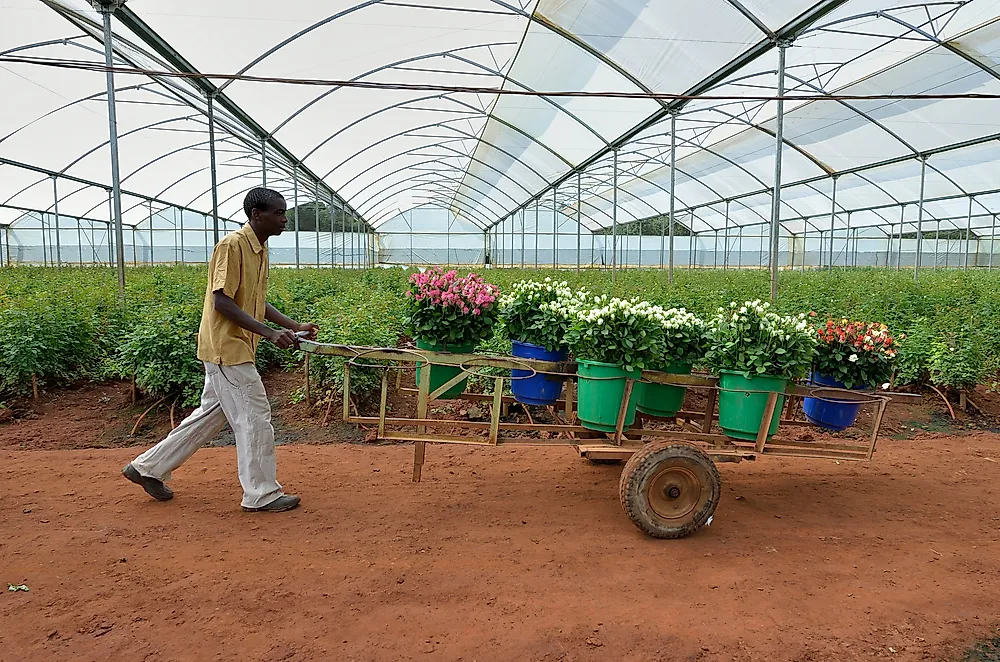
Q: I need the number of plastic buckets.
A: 6